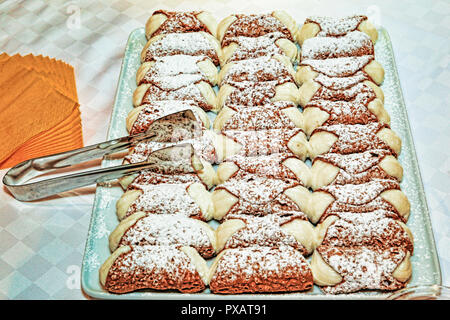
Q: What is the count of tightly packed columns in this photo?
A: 3